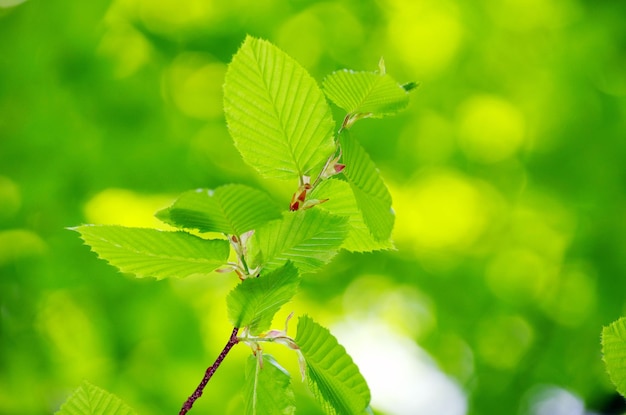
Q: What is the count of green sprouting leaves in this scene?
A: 12